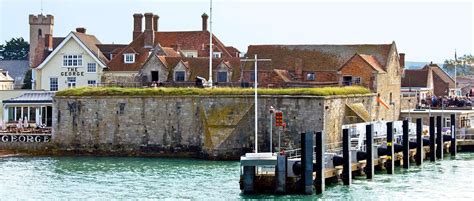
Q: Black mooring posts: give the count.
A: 10